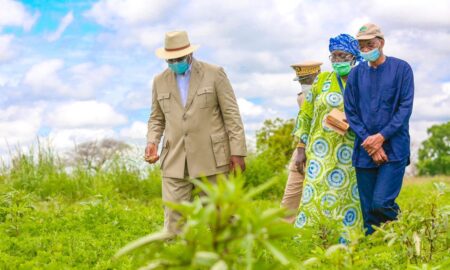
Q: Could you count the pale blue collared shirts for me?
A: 1